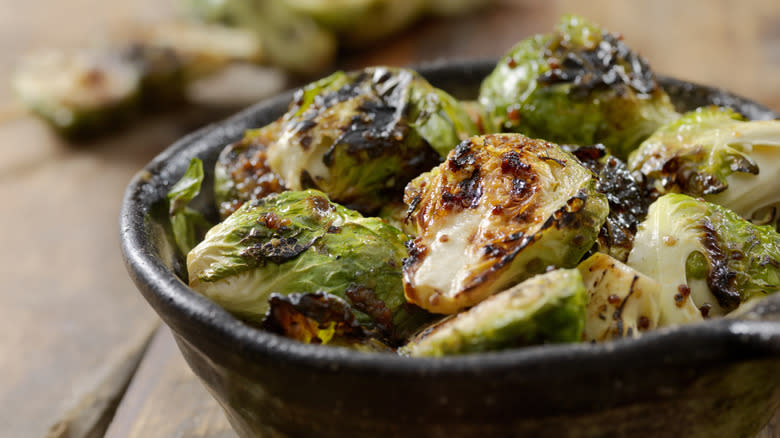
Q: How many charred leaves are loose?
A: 1